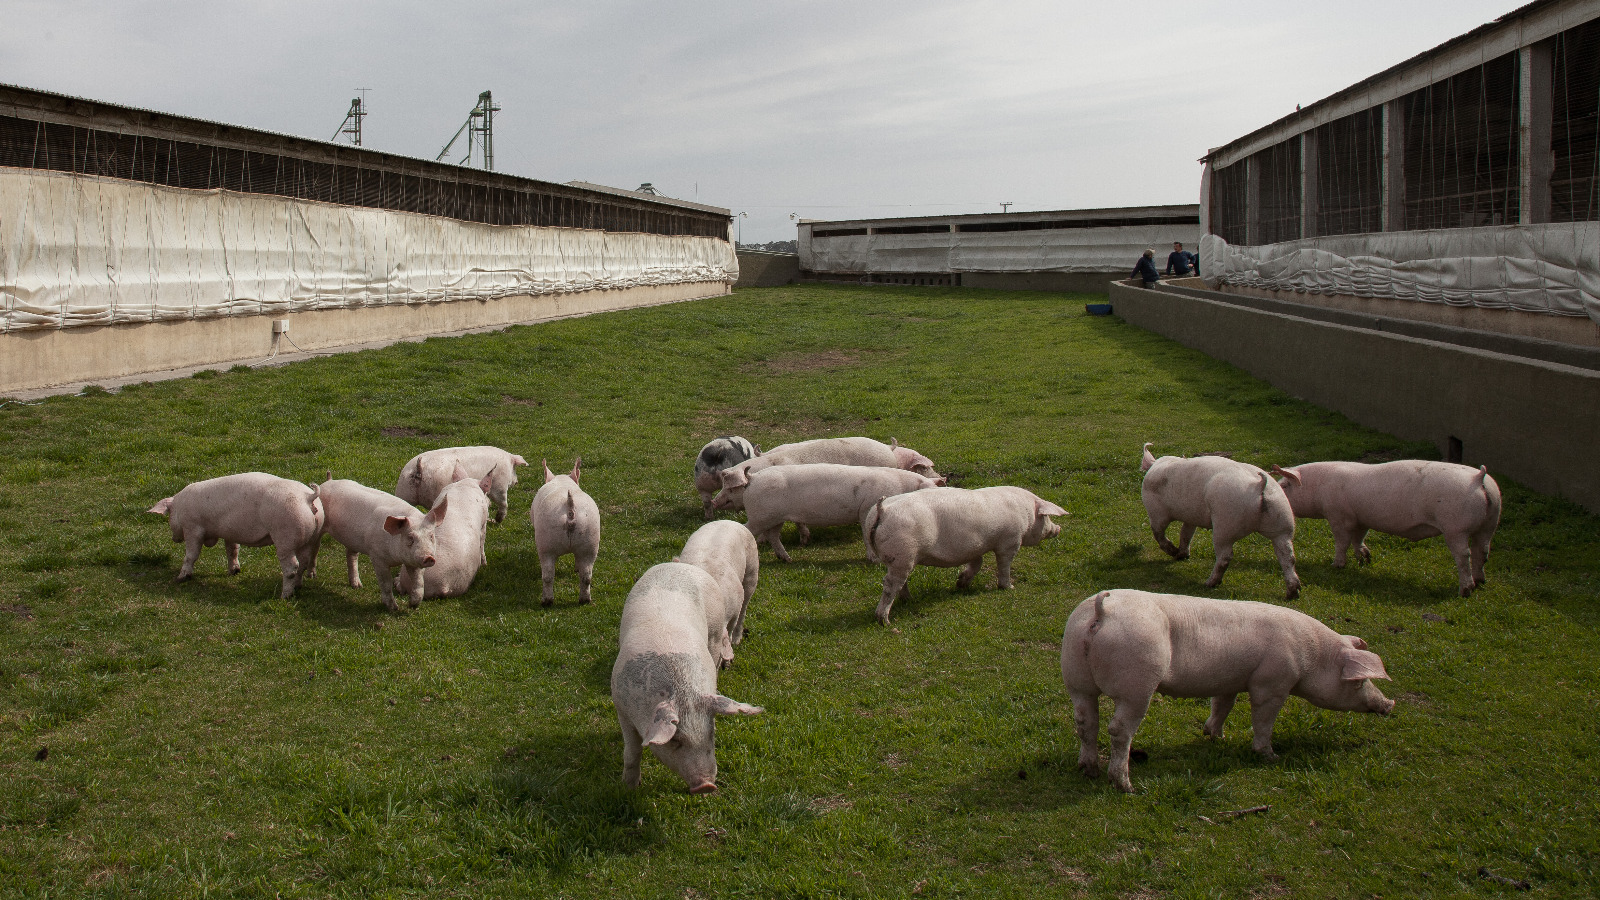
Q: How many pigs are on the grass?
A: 15